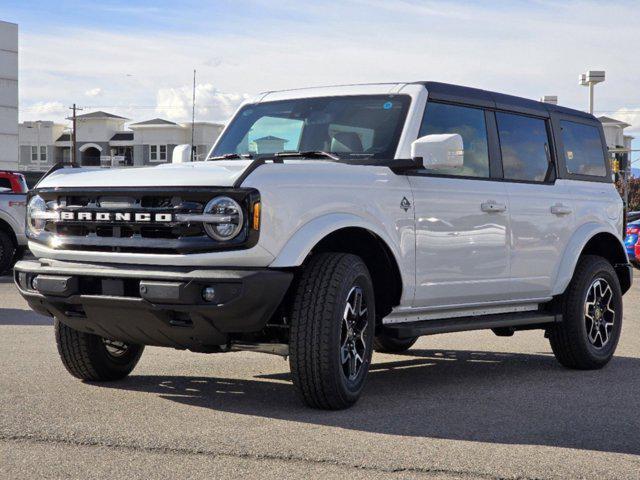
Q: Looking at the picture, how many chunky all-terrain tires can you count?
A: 4